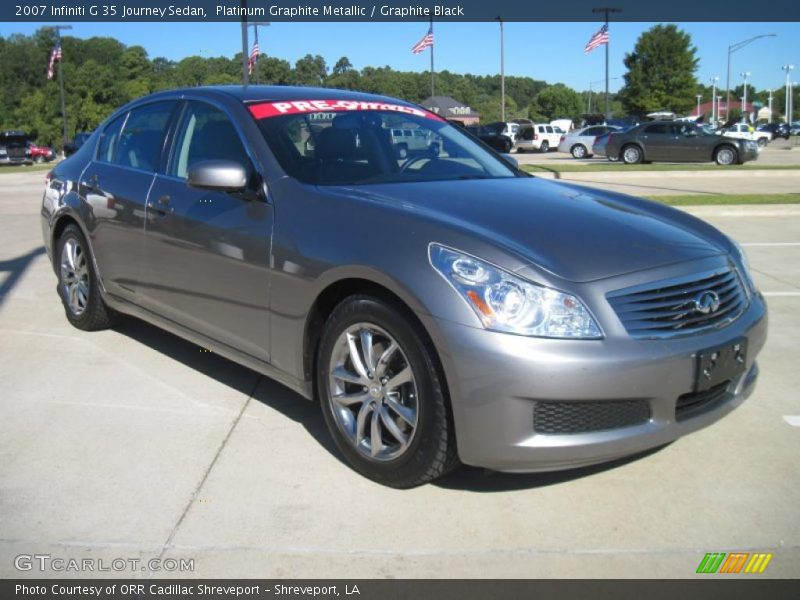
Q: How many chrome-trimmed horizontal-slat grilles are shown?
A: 1